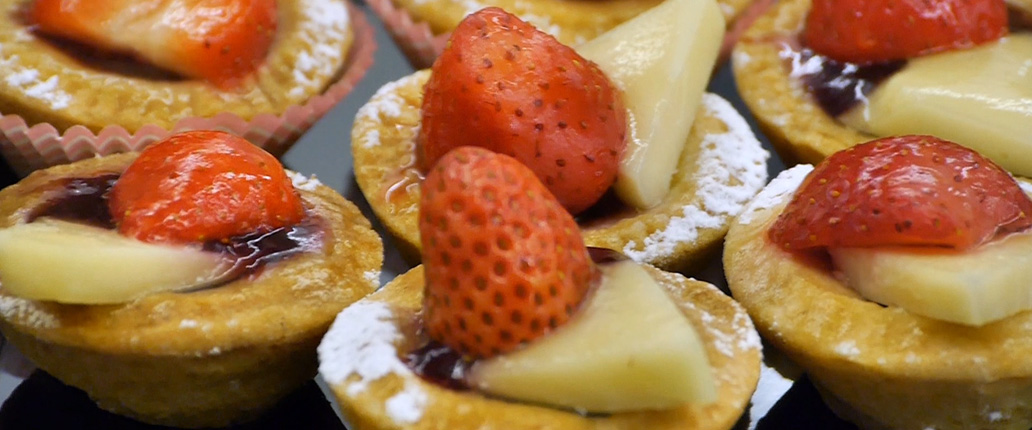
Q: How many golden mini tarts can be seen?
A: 7